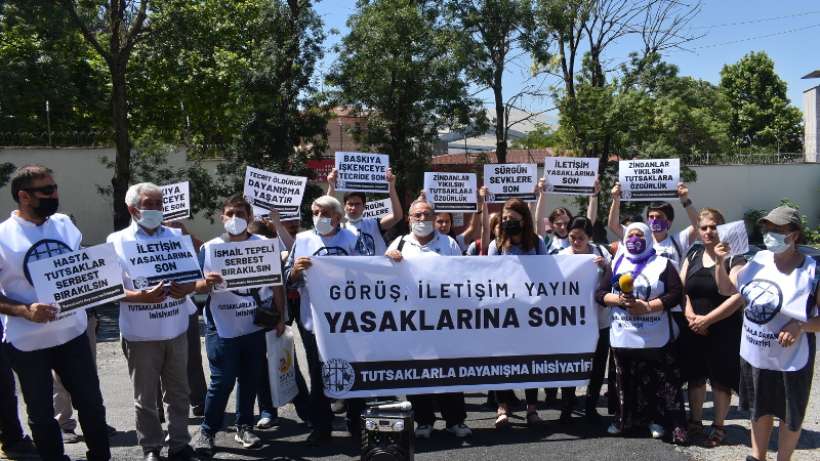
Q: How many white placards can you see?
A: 11